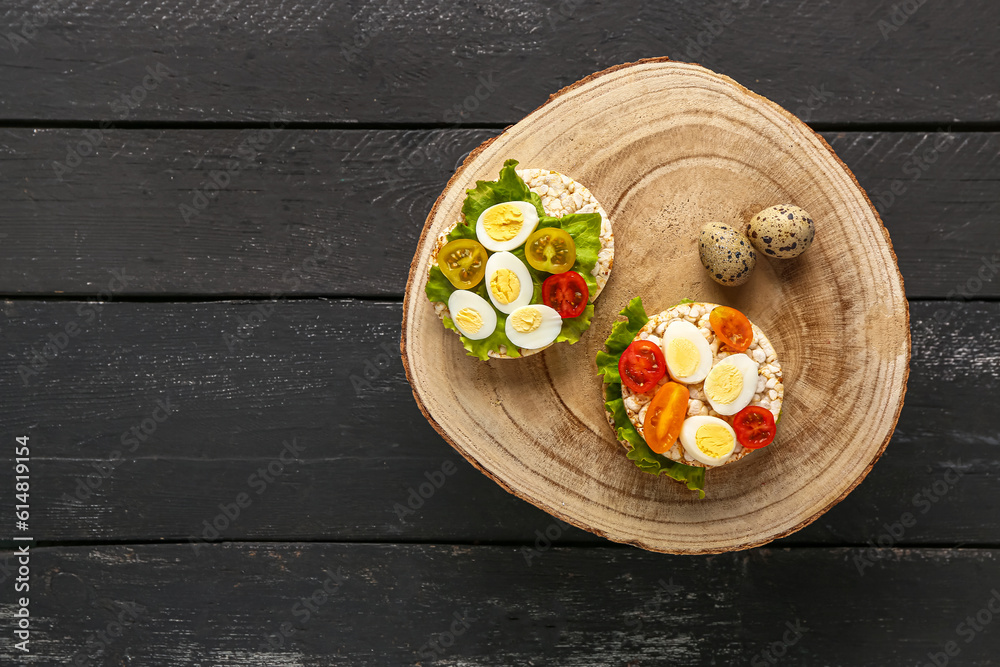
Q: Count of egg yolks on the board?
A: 7